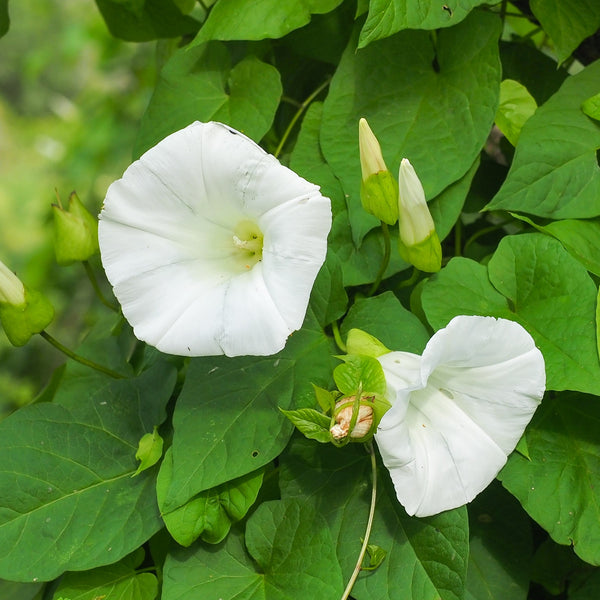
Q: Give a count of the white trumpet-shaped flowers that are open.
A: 2